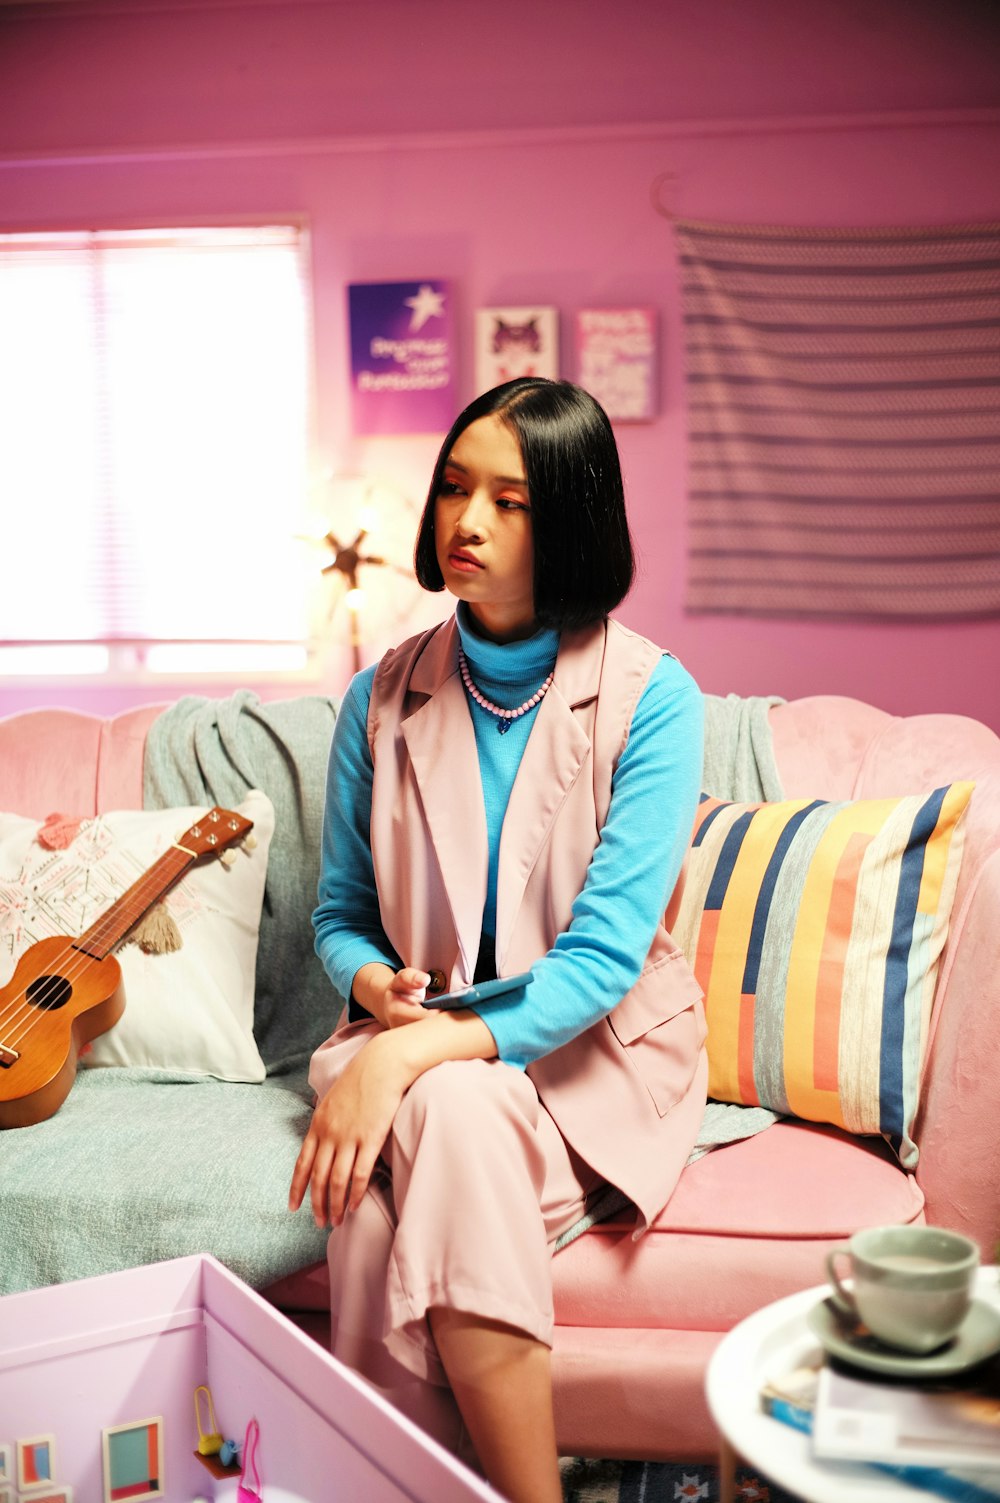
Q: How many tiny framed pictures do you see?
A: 5